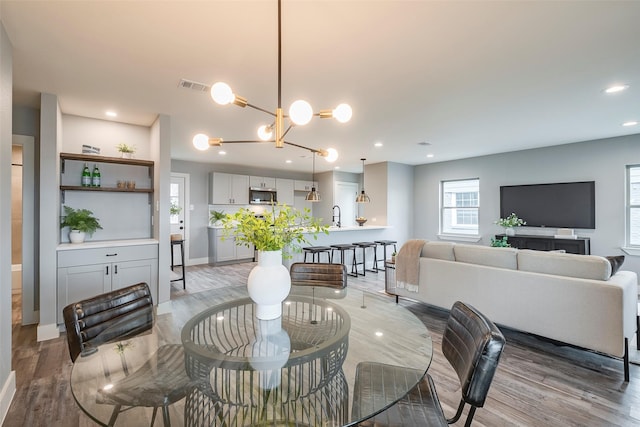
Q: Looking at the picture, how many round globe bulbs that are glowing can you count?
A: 6